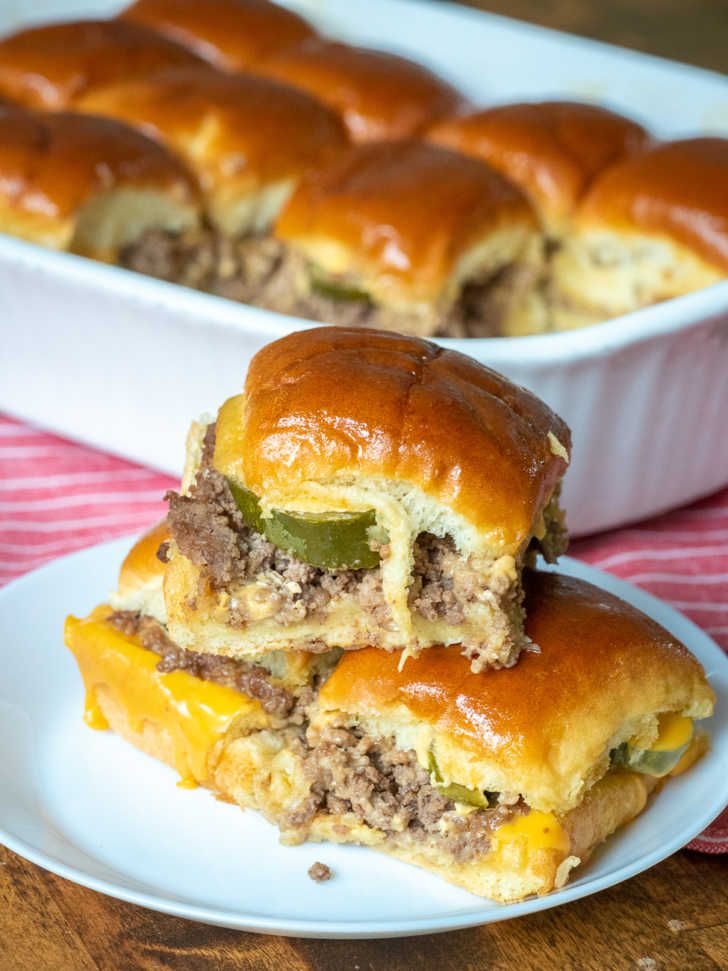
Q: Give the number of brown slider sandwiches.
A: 11